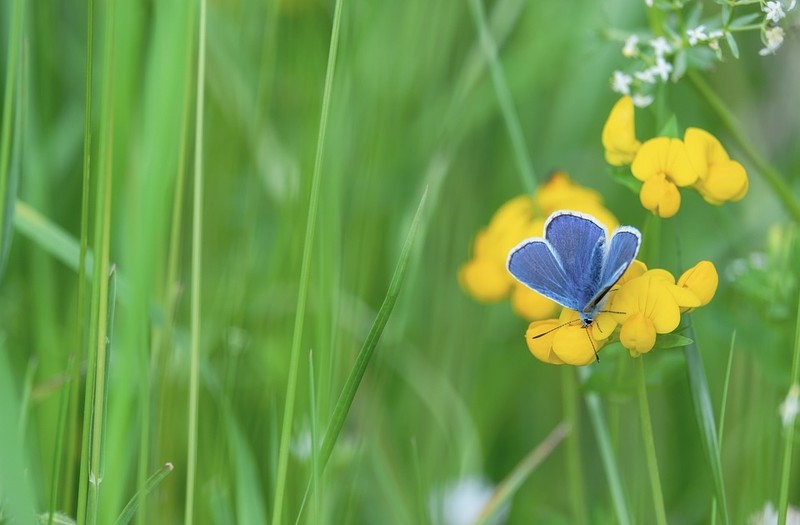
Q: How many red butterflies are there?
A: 0